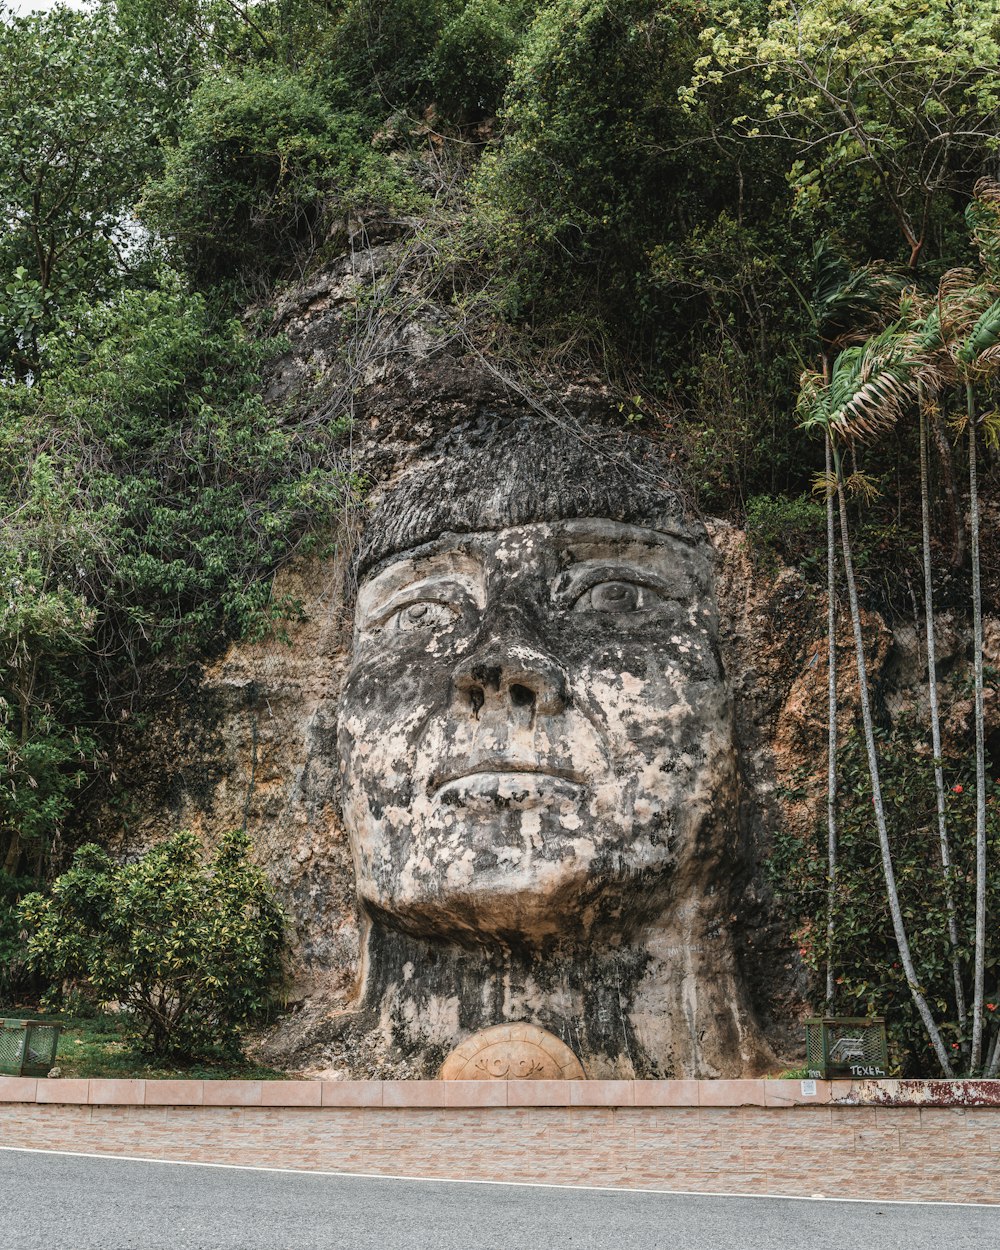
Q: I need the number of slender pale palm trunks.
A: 4